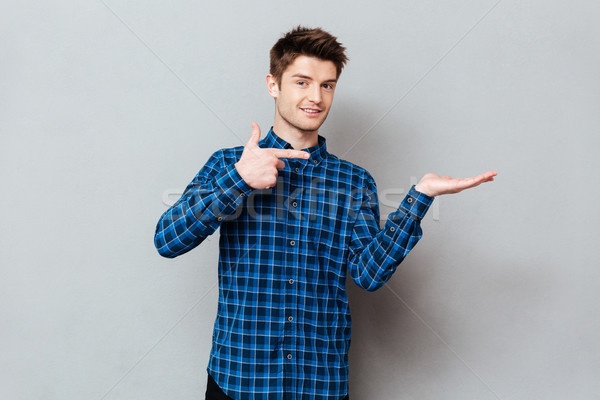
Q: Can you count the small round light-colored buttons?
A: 11